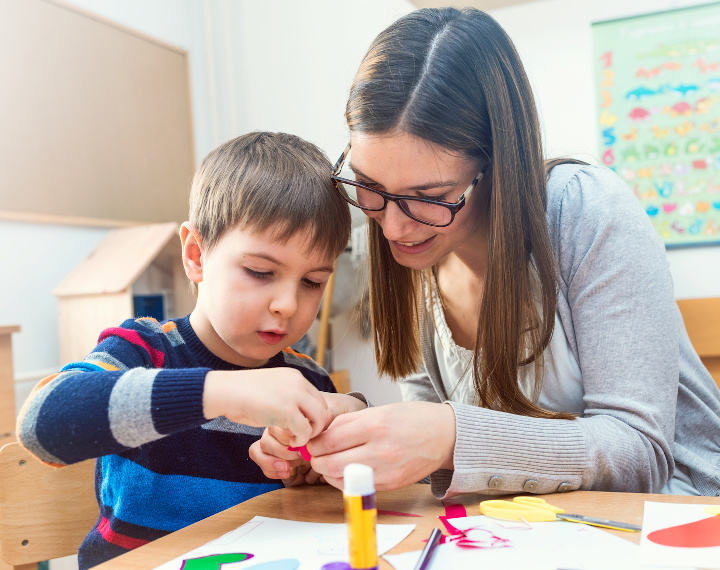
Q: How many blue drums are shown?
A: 0